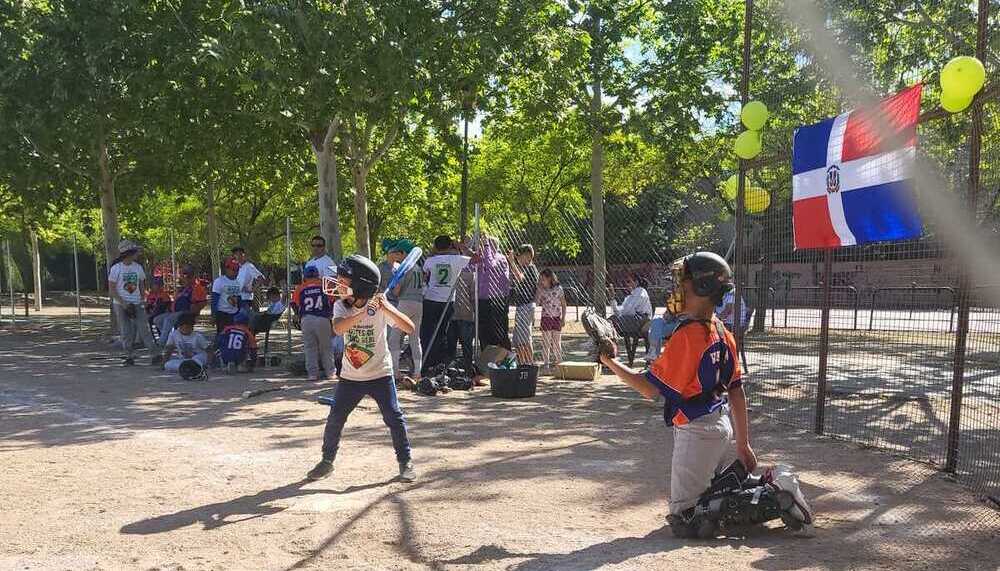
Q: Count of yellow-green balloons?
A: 6